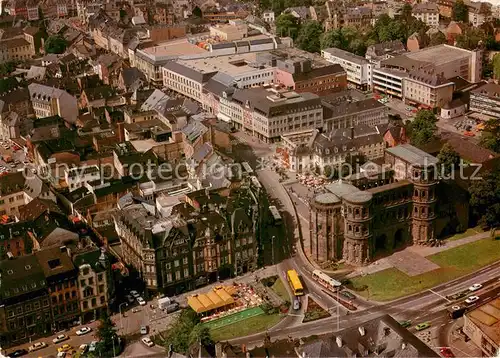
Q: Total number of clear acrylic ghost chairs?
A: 0